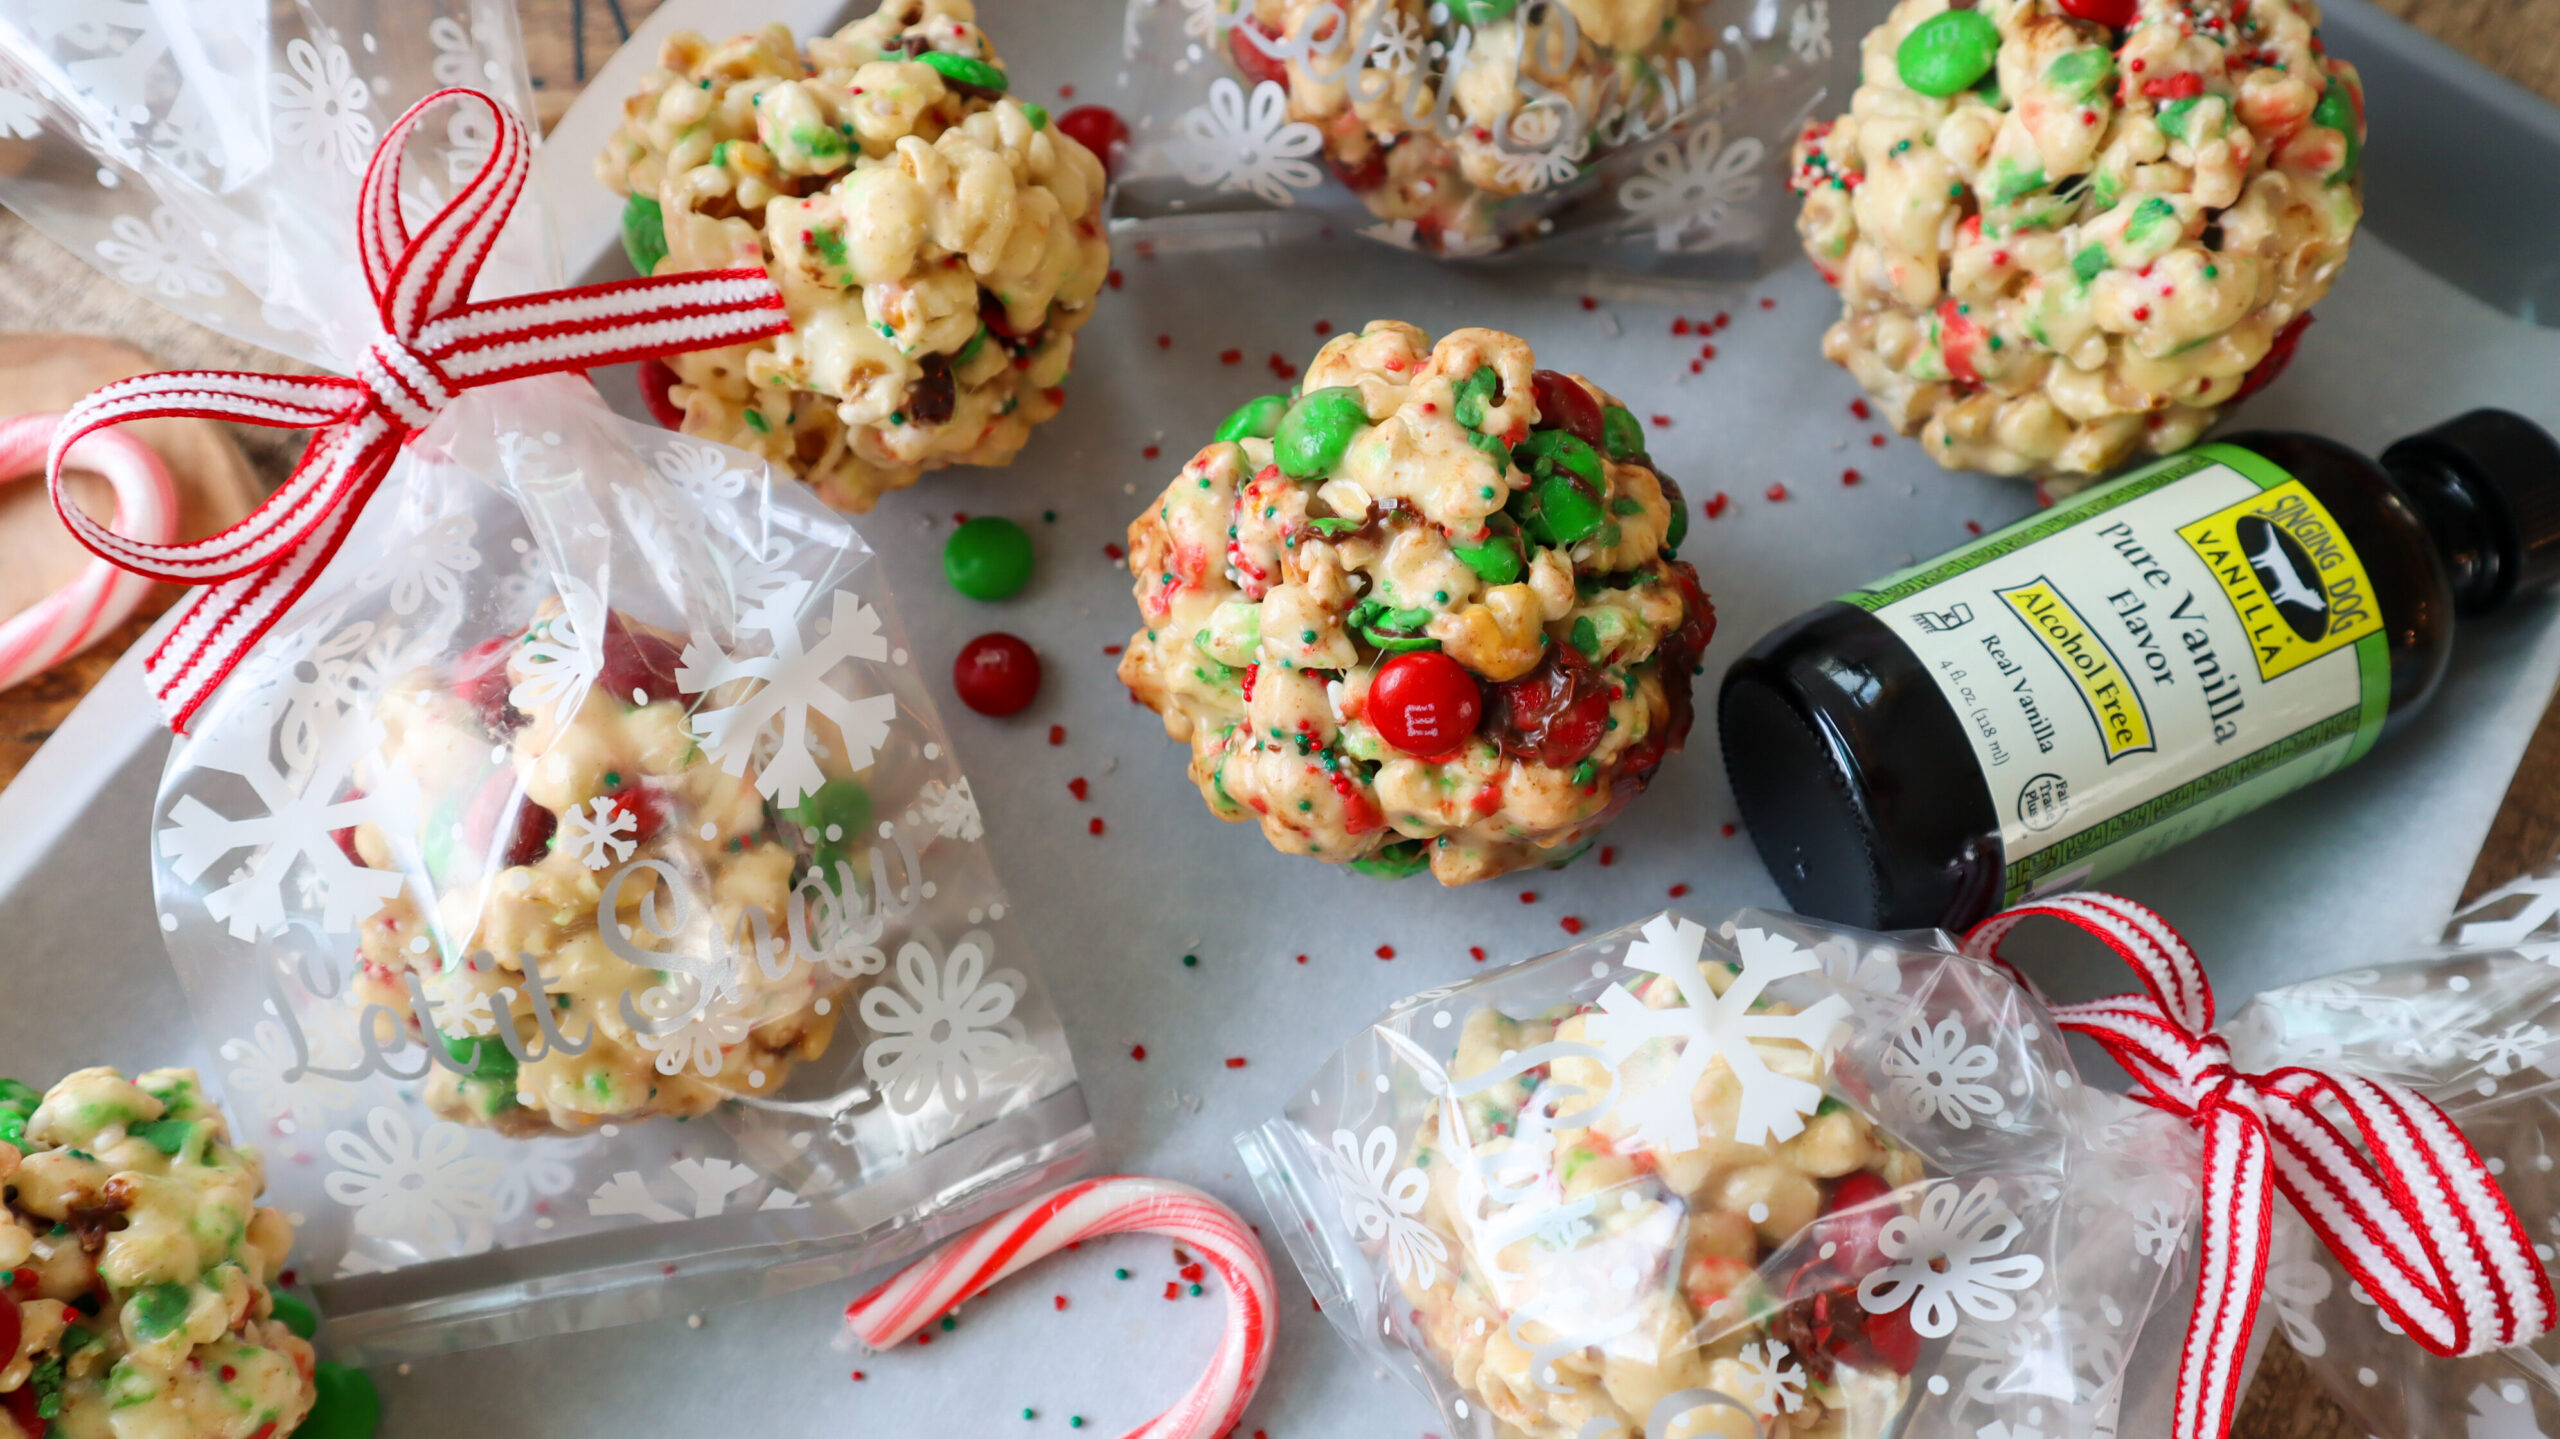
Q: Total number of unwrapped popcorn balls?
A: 4